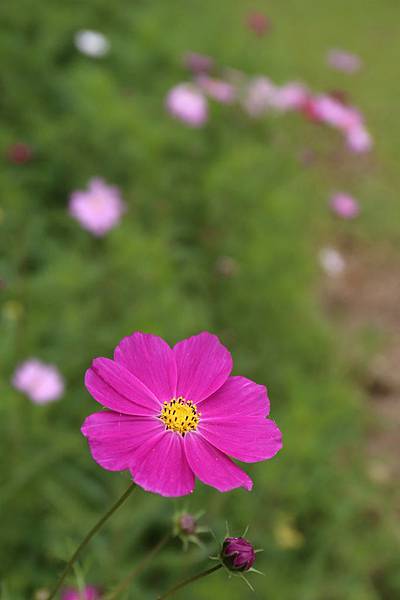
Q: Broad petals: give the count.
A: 8